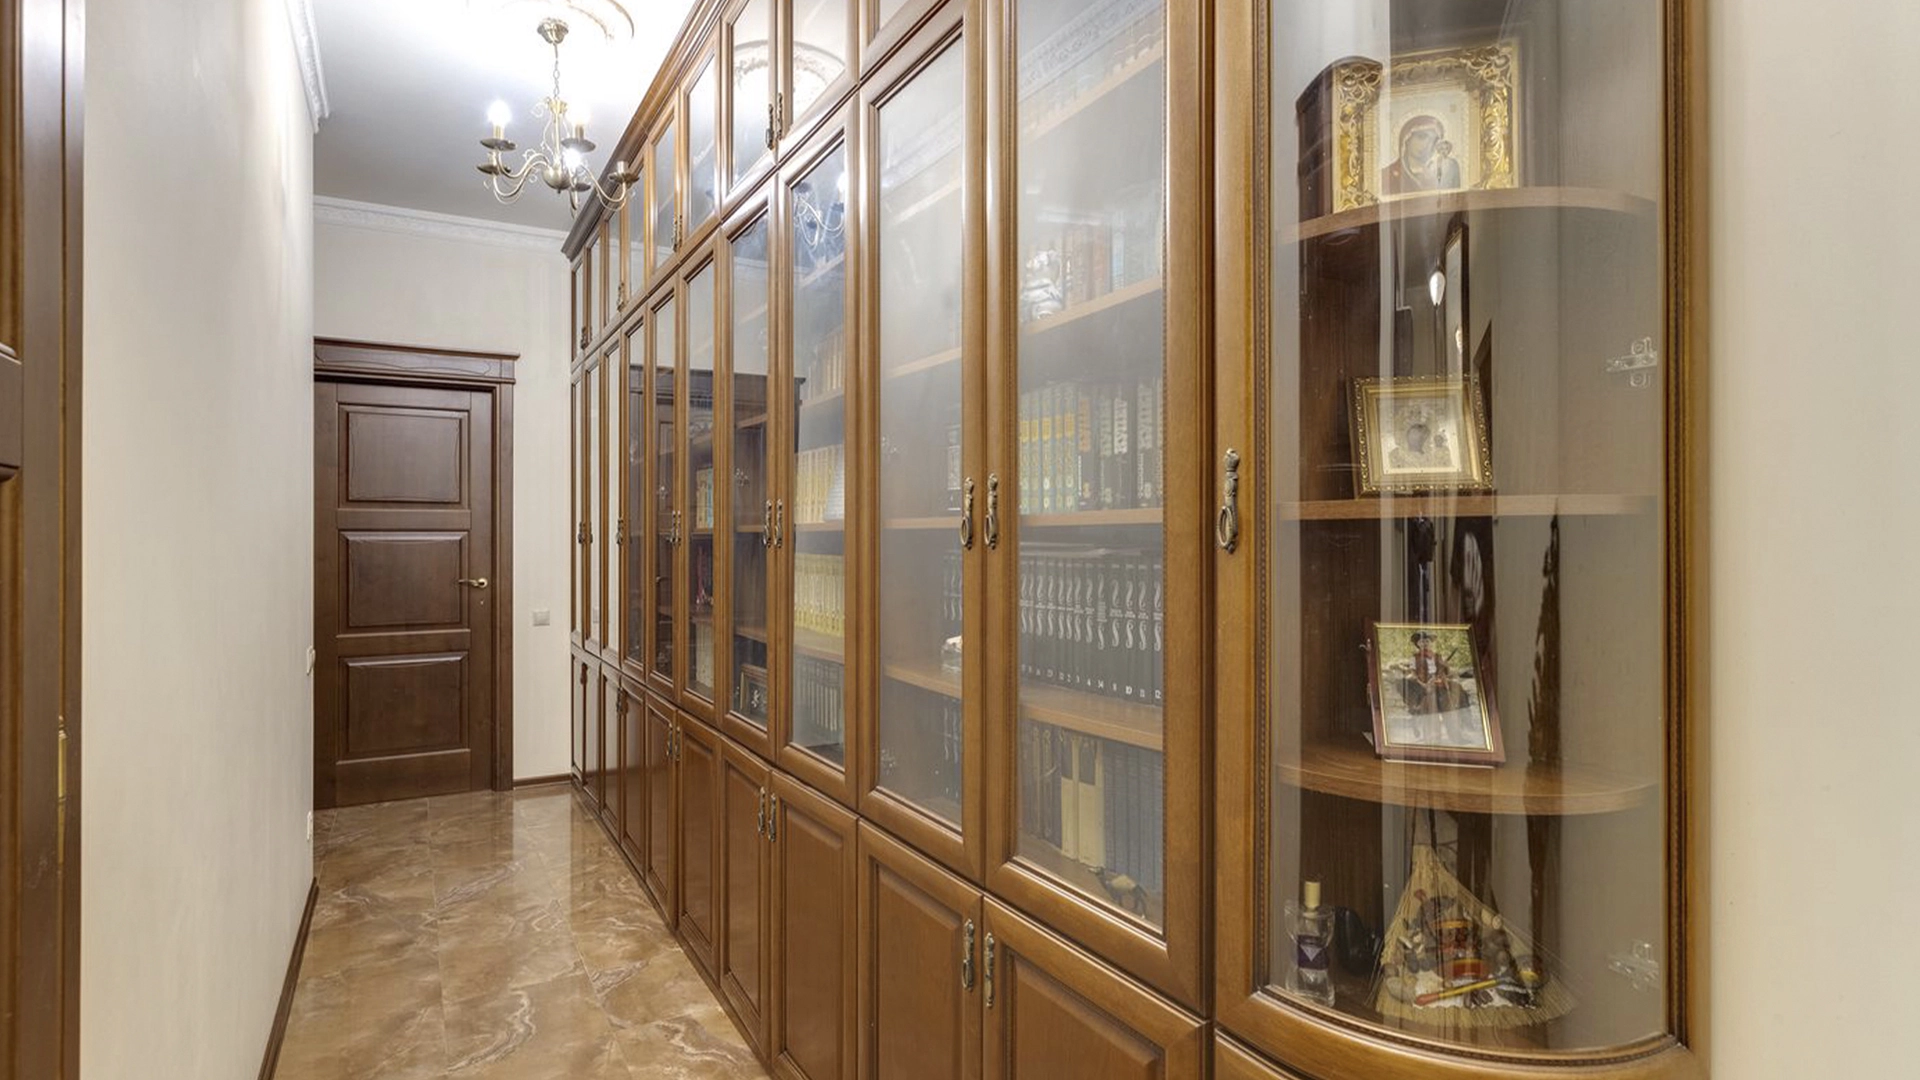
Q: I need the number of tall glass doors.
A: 11